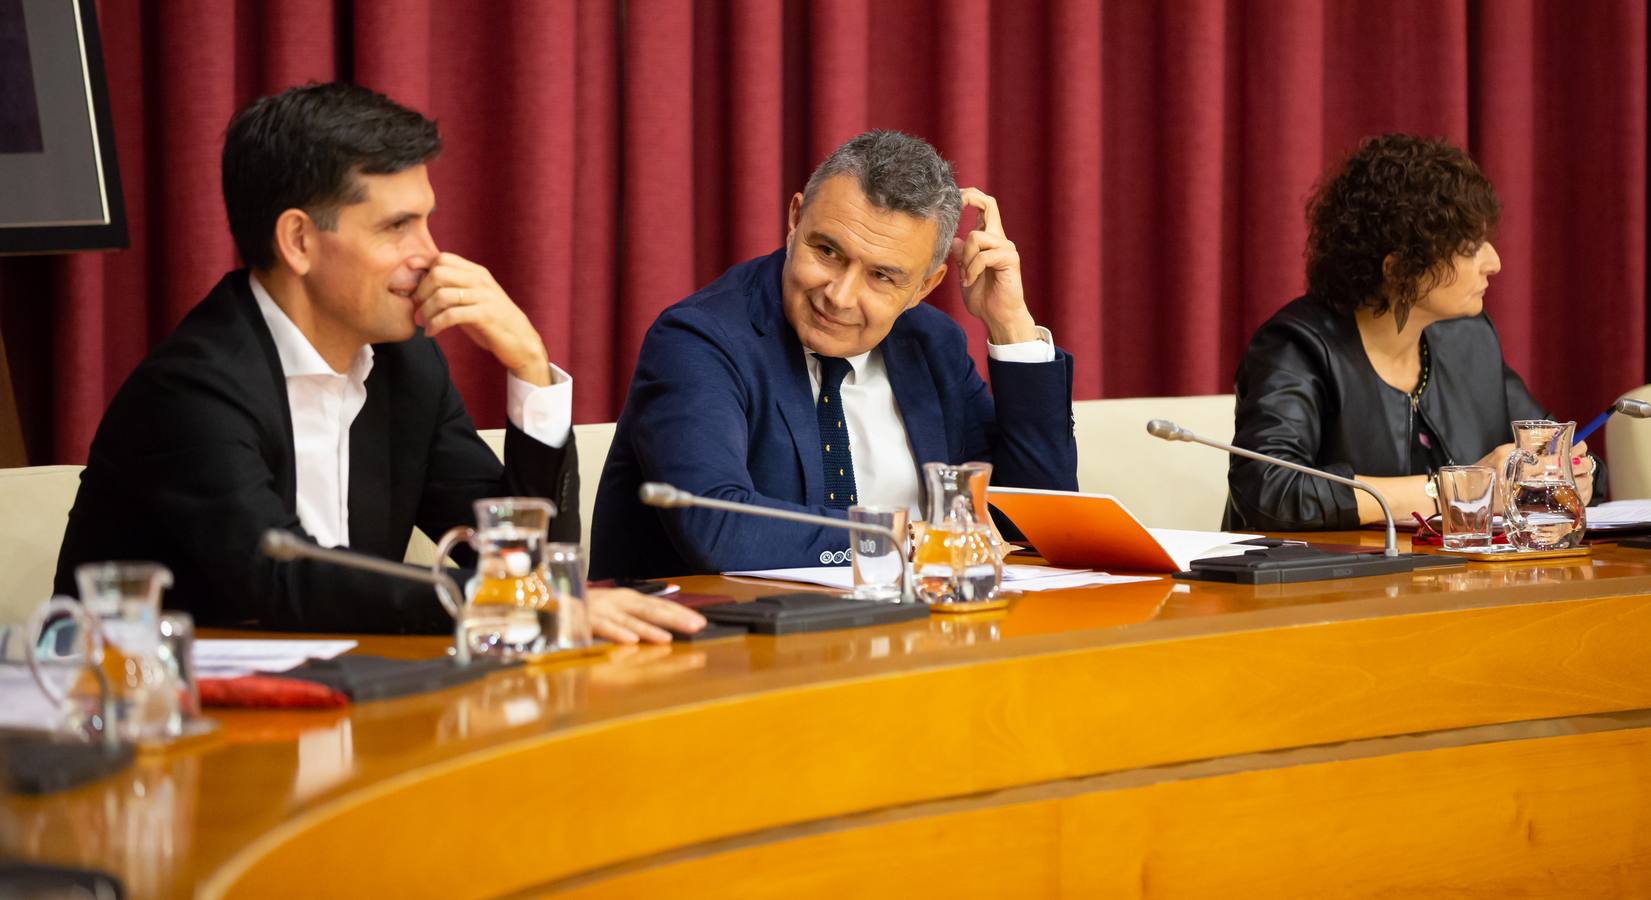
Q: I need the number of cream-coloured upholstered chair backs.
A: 4